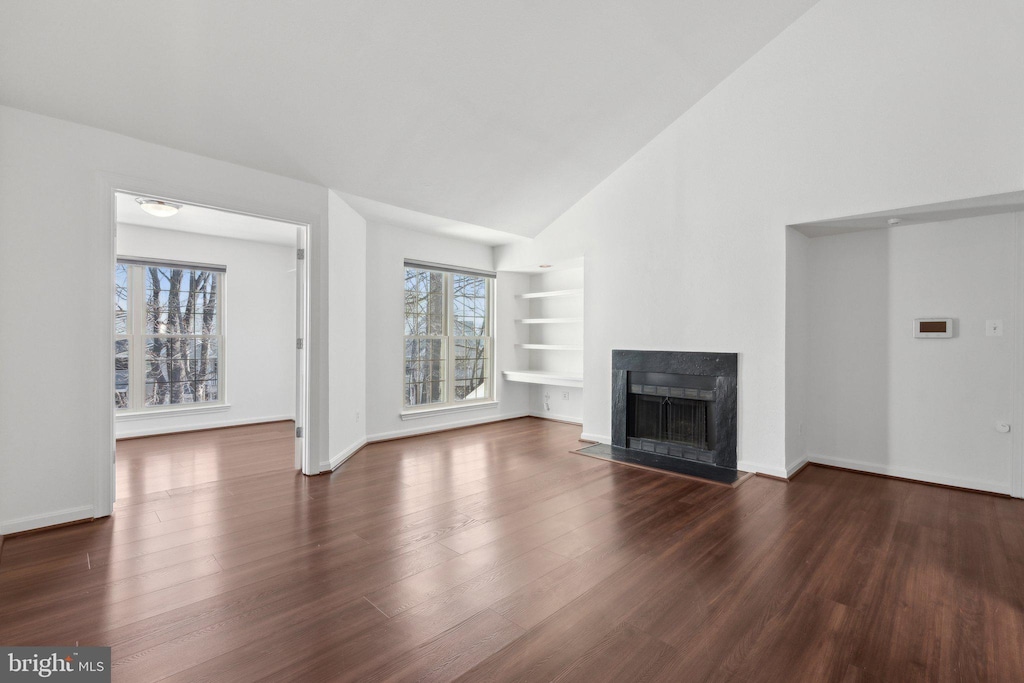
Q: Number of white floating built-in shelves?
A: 4